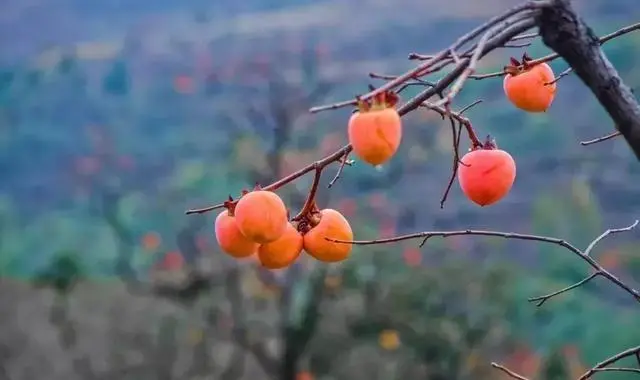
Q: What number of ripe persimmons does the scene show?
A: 7